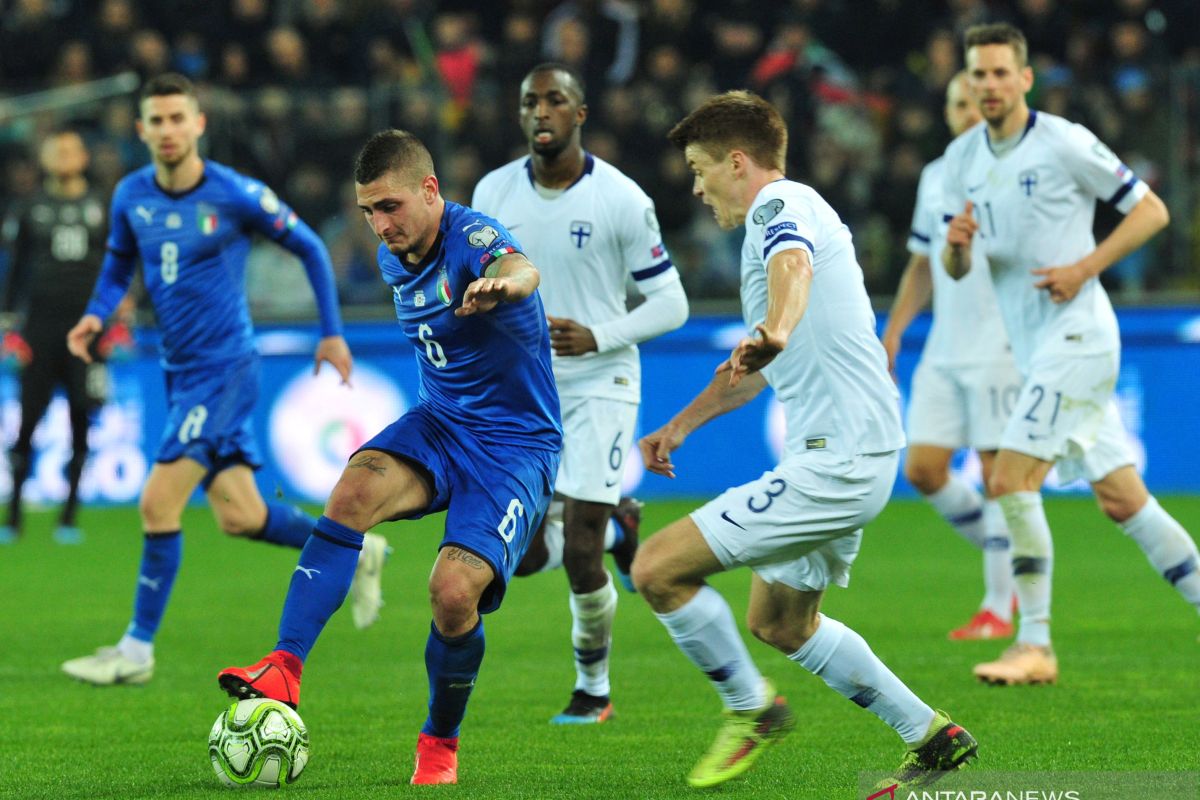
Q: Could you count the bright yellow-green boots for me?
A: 2